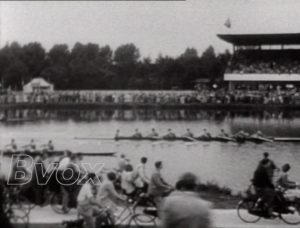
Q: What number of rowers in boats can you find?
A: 12